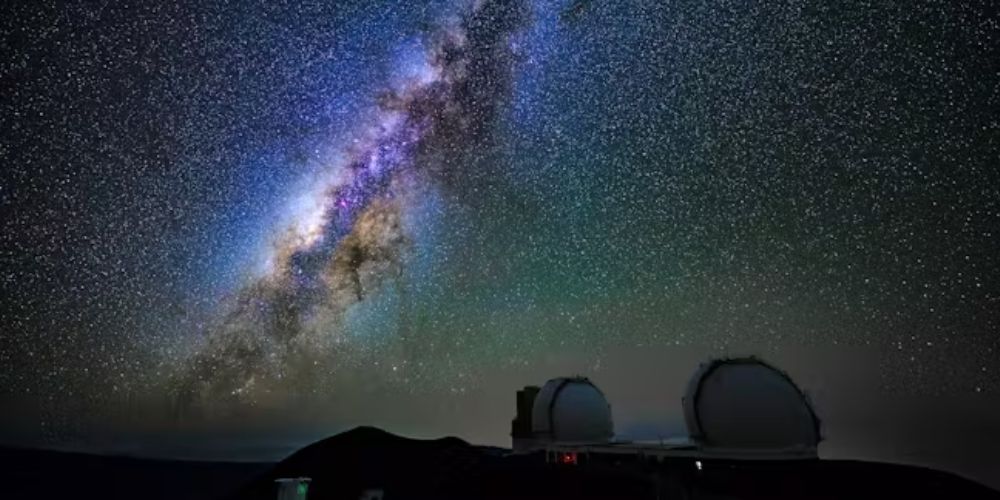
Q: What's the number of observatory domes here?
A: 2